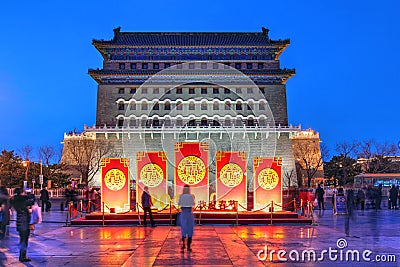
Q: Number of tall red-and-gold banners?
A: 5